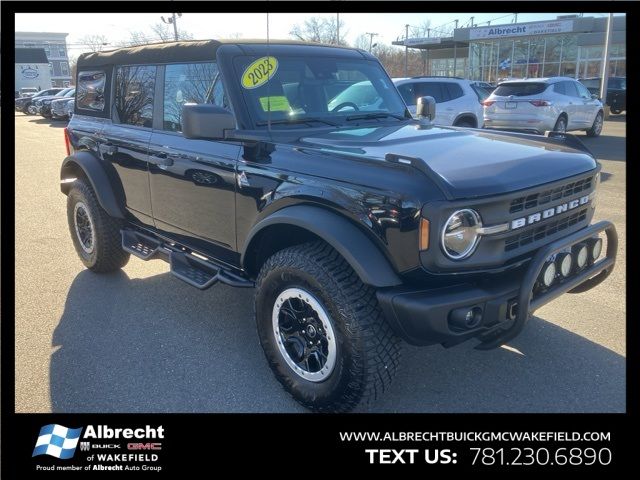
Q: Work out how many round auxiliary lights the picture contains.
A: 4